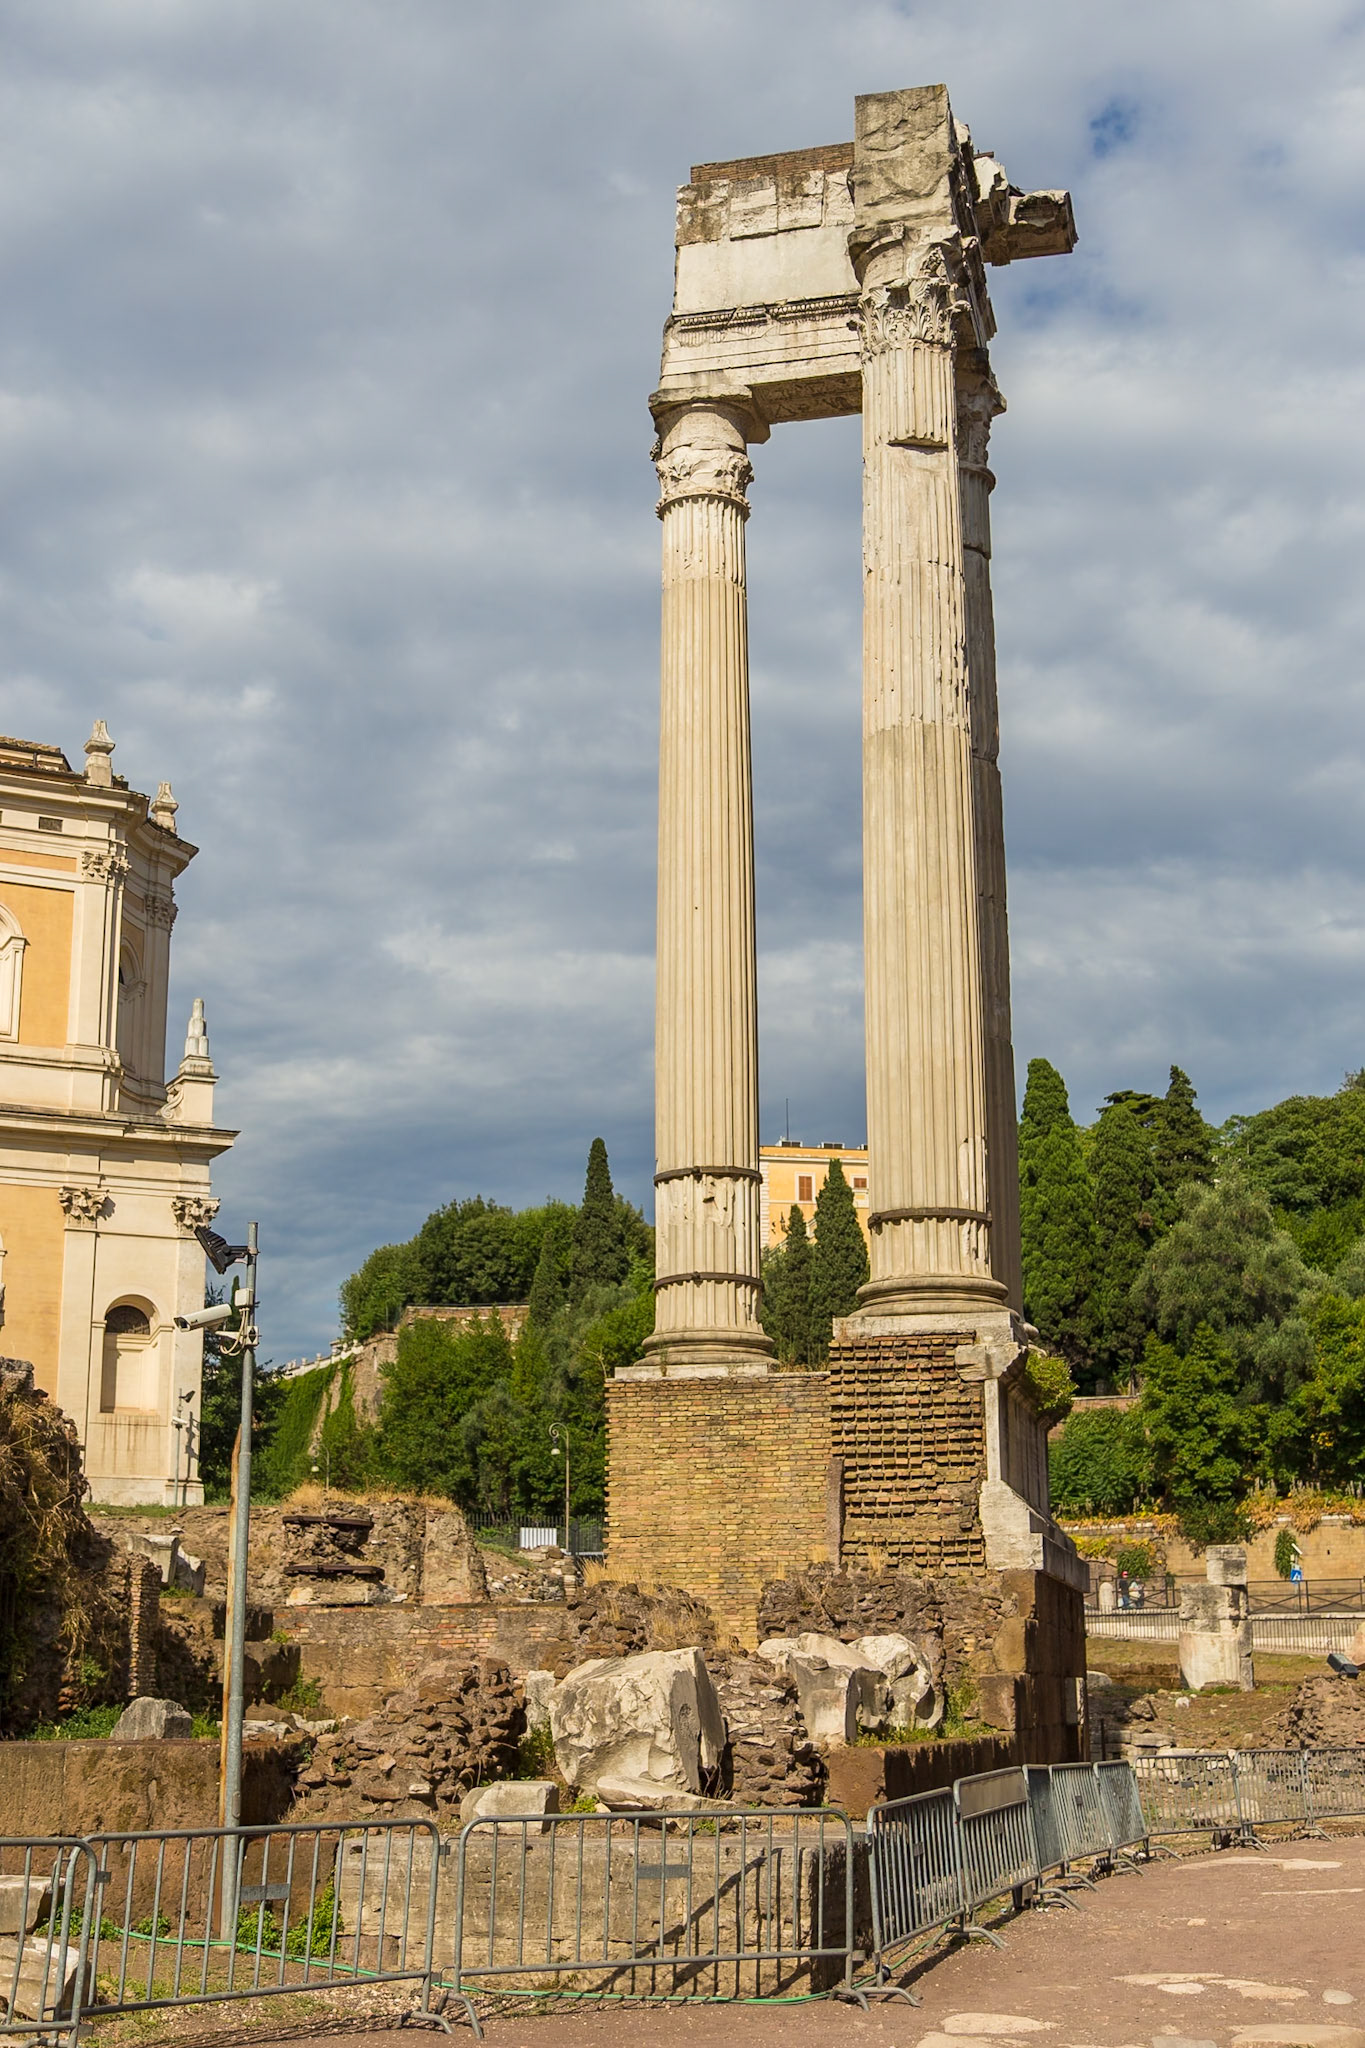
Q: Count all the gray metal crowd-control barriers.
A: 11